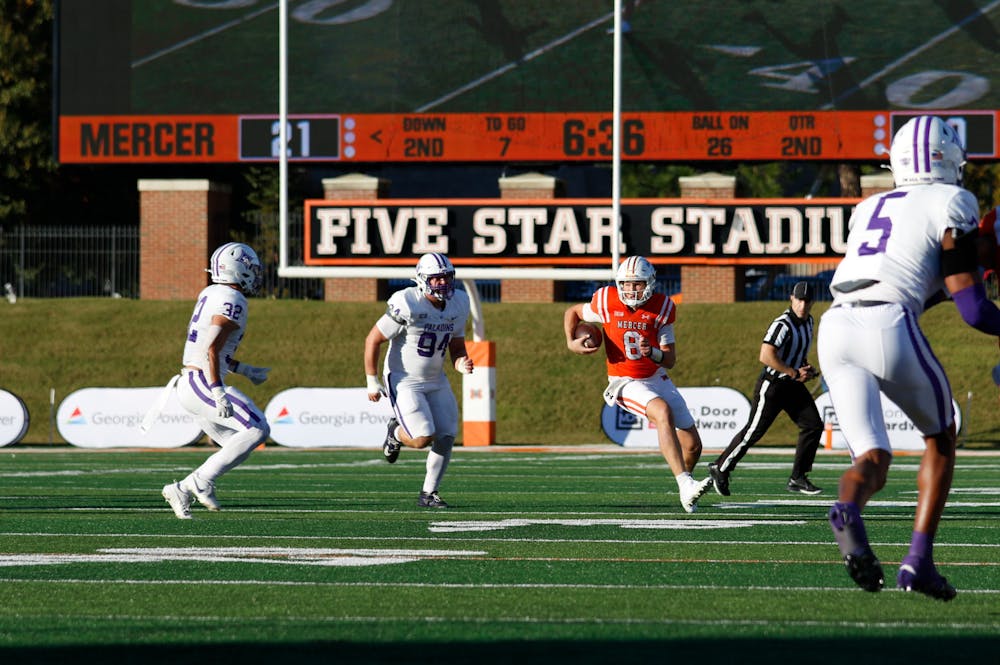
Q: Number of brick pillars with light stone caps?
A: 5